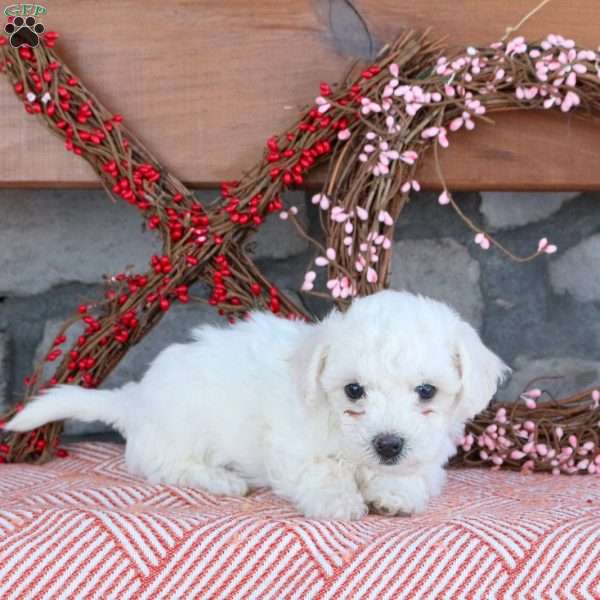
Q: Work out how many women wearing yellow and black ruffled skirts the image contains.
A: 0